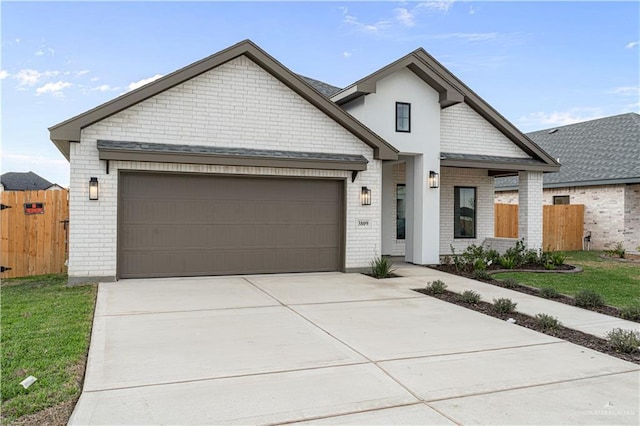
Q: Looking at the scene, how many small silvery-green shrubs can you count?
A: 10